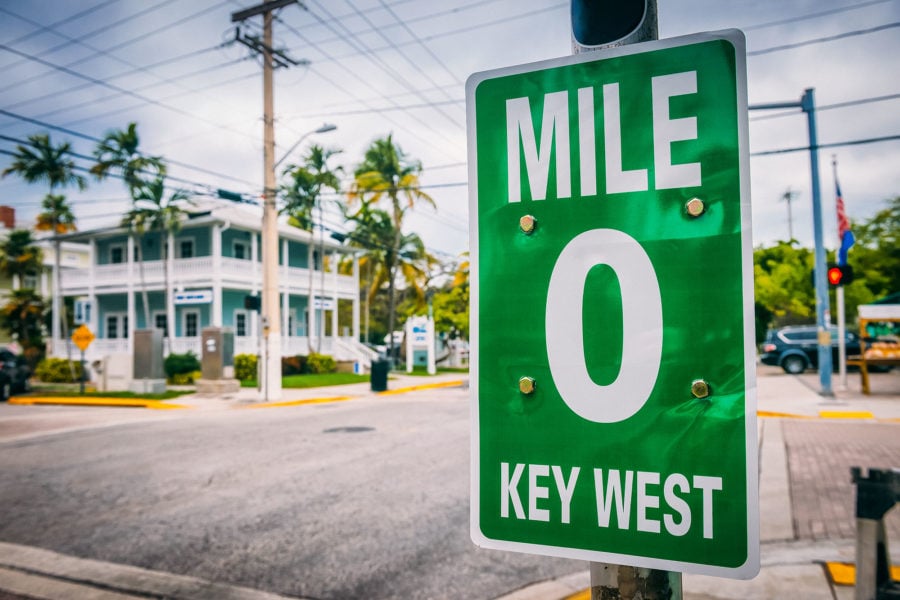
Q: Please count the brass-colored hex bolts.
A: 4